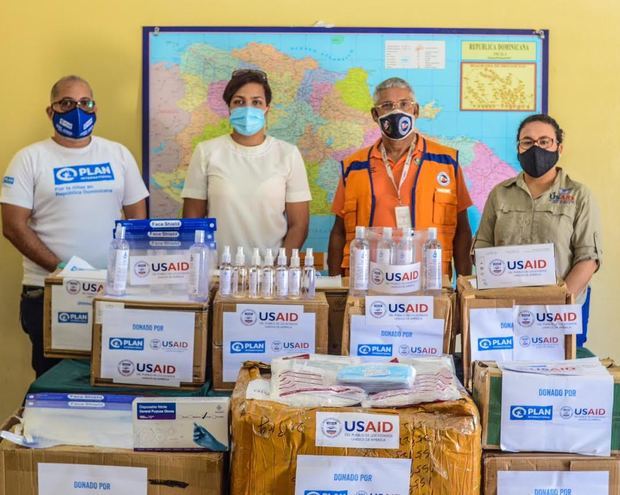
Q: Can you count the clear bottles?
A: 13